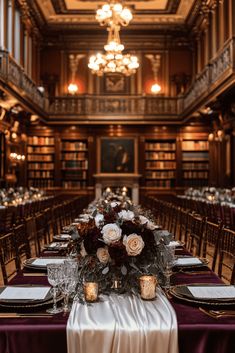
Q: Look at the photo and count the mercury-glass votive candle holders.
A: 2